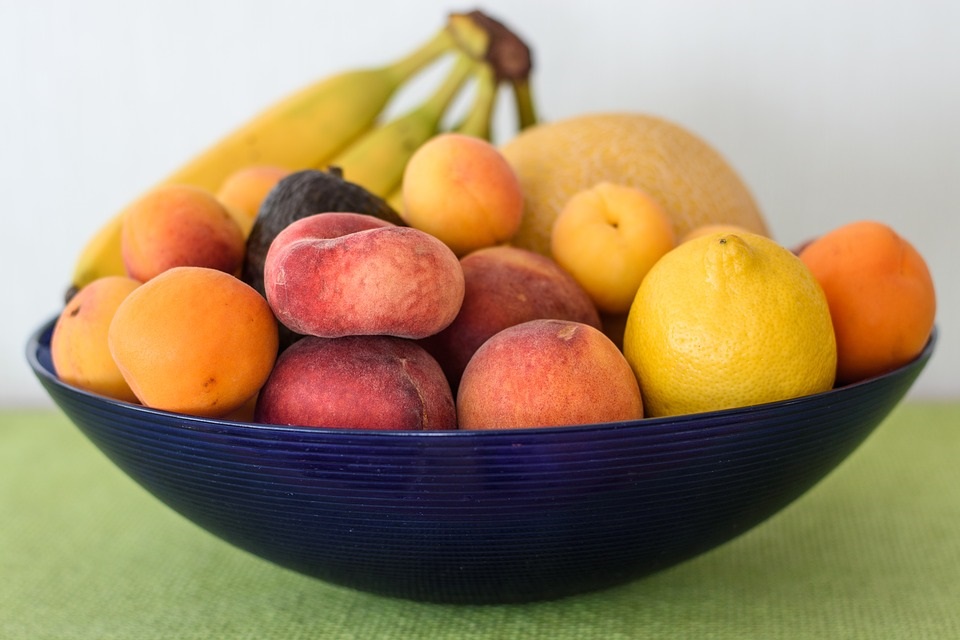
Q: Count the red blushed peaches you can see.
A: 4